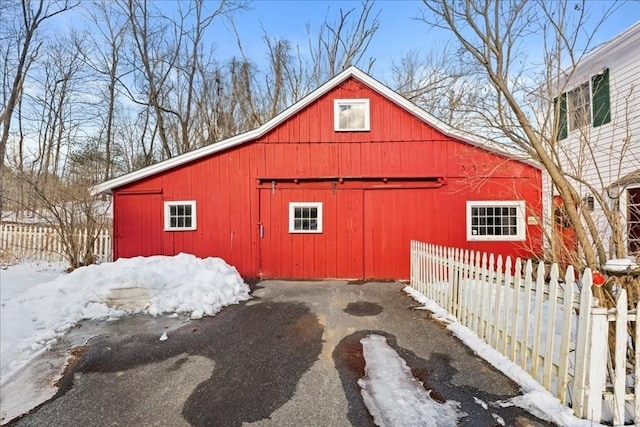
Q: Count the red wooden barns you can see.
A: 1